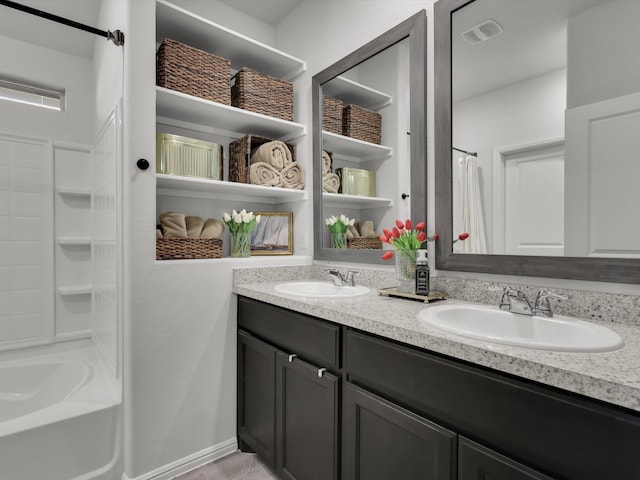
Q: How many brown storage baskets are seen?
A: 4